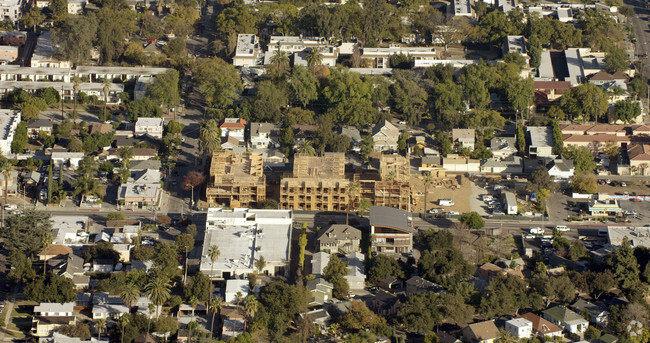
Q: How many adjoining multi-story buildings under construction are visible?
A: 3